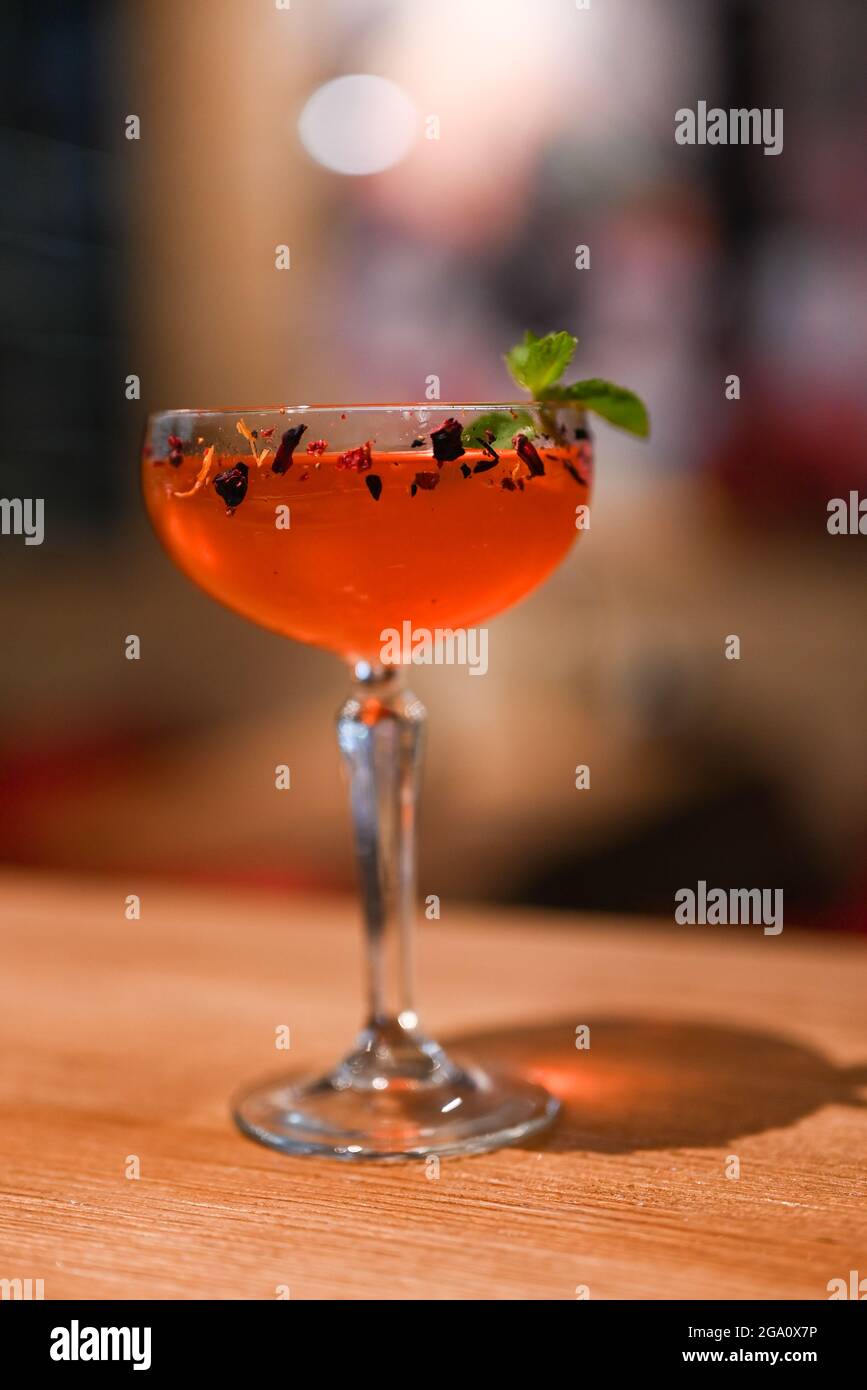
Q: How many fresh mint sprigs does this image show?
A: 1